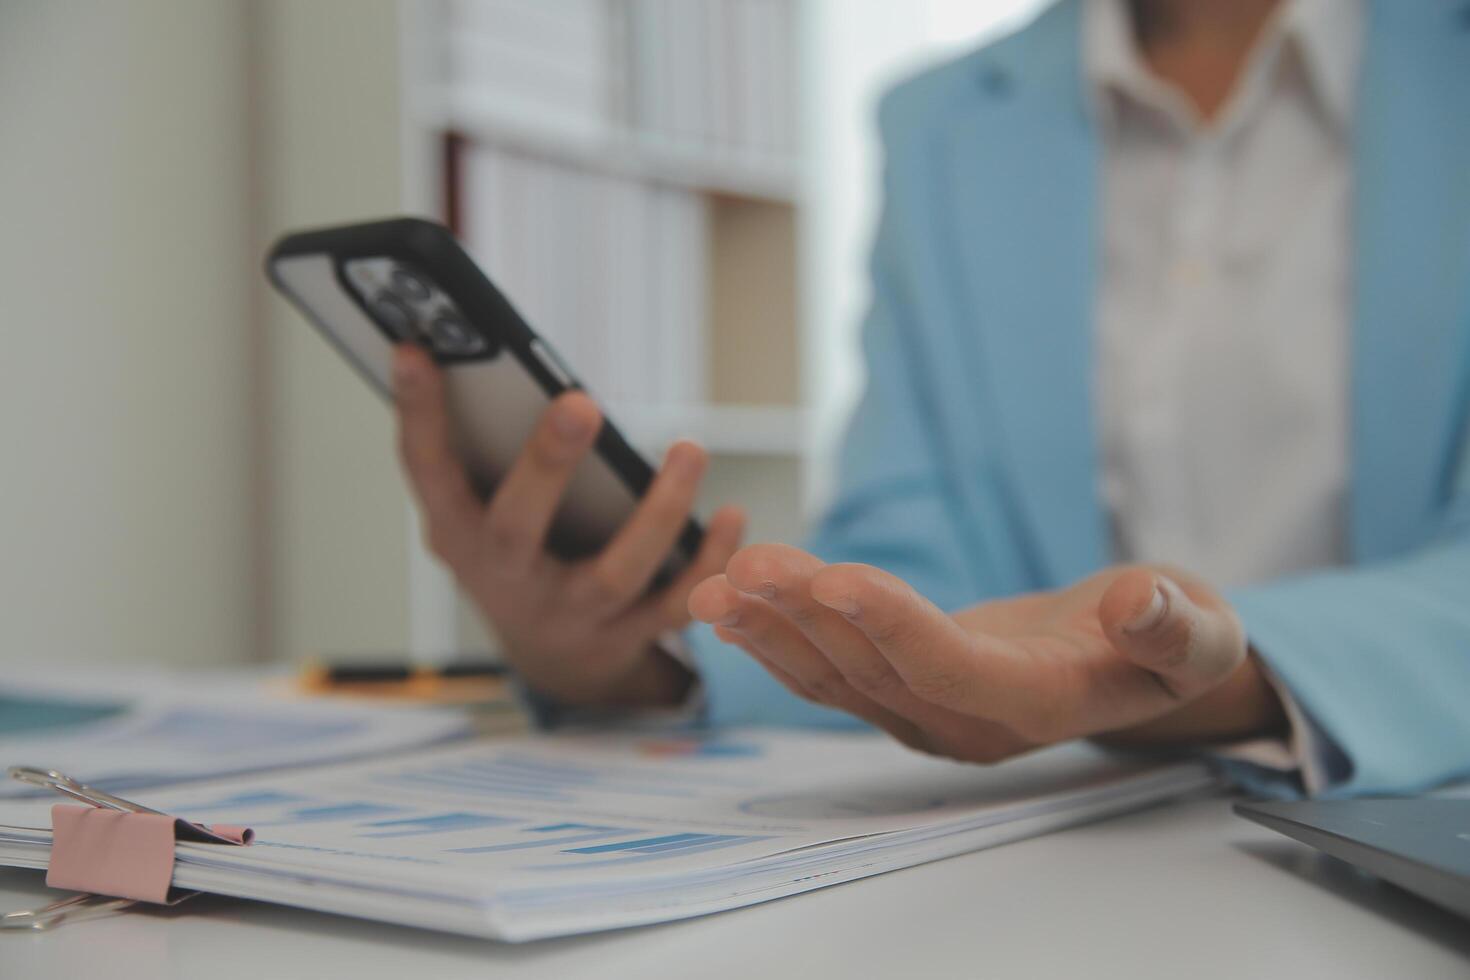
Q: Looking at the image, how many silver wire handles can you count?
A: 2